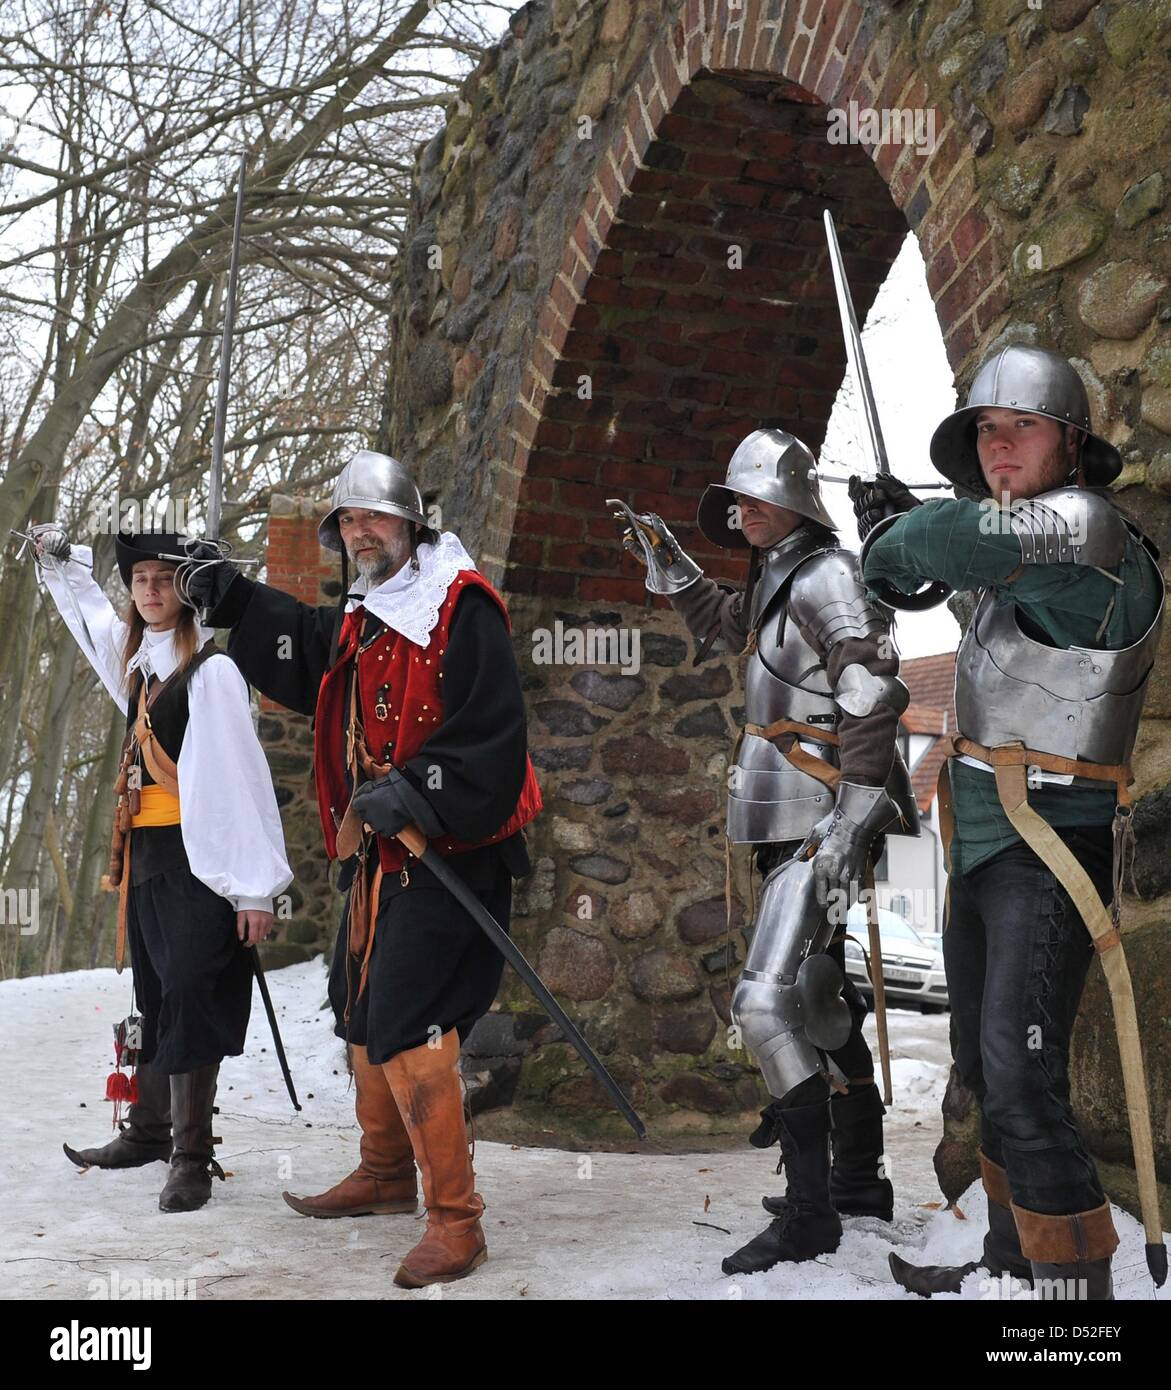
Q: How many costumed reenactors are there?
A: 4